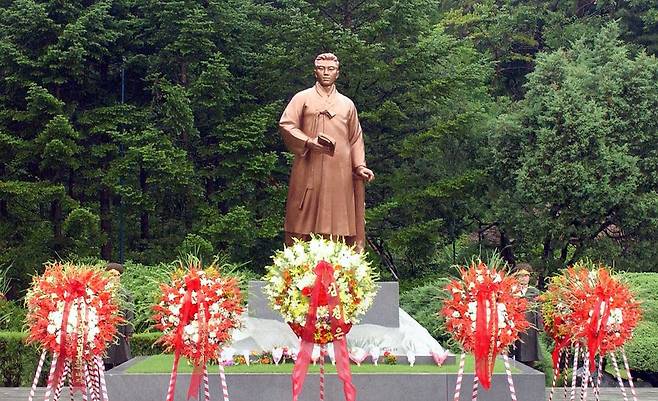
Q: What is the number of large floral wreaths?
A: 5